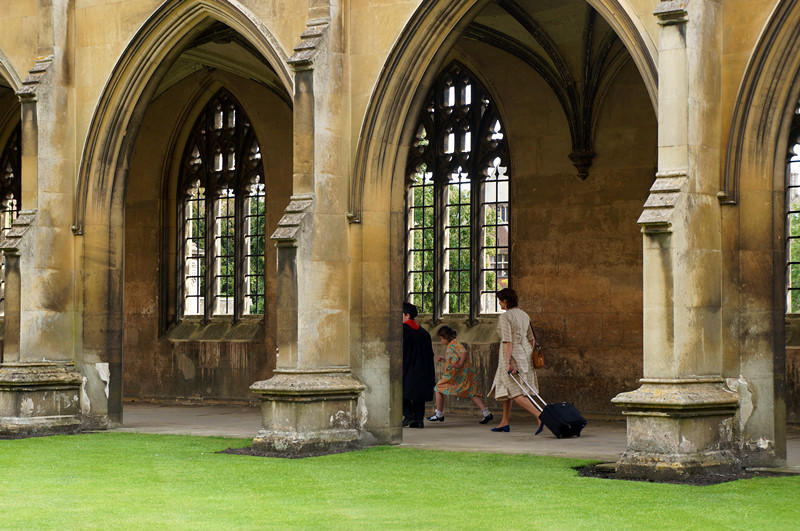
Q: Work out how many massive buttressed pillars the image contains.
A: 3